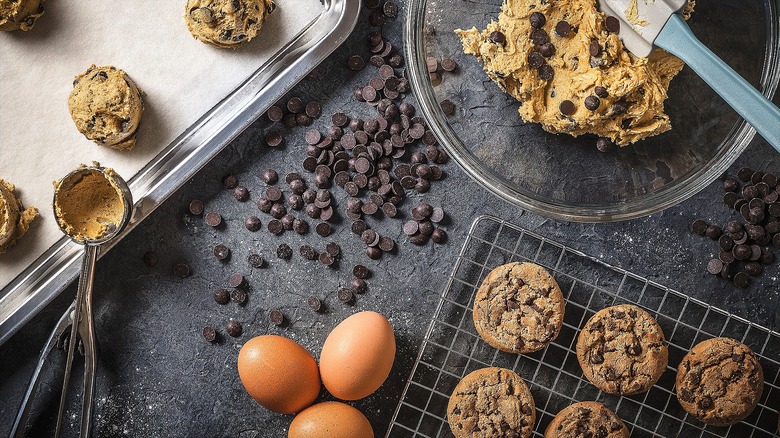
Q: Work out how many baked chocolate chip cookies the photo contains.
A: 5